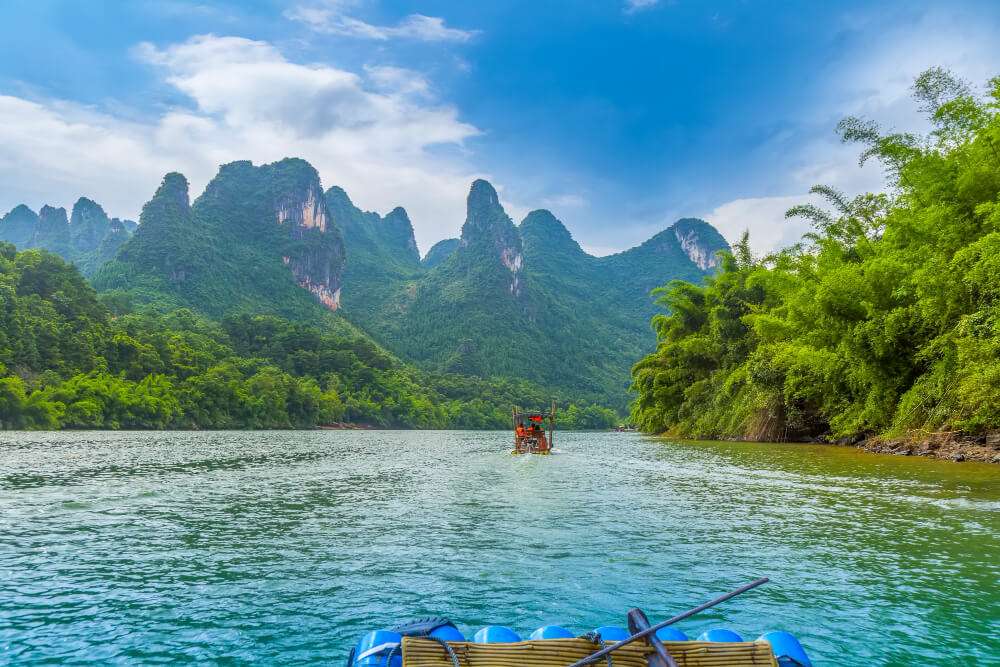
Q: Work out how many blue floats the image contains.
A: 8